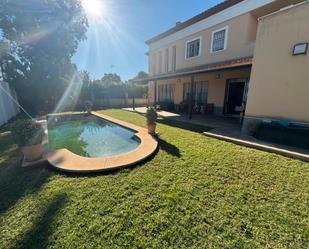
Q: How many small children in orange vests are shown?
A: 0